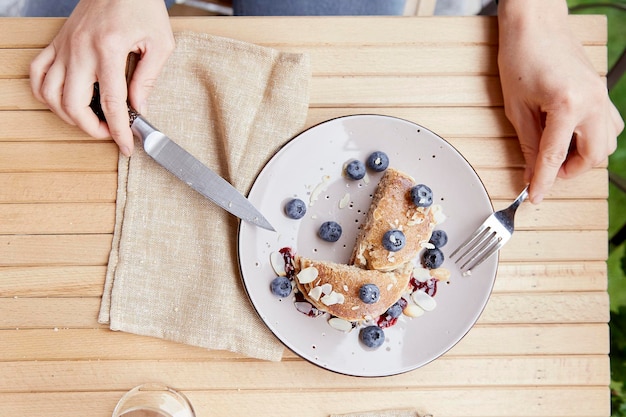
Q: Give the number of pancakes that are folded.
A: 2